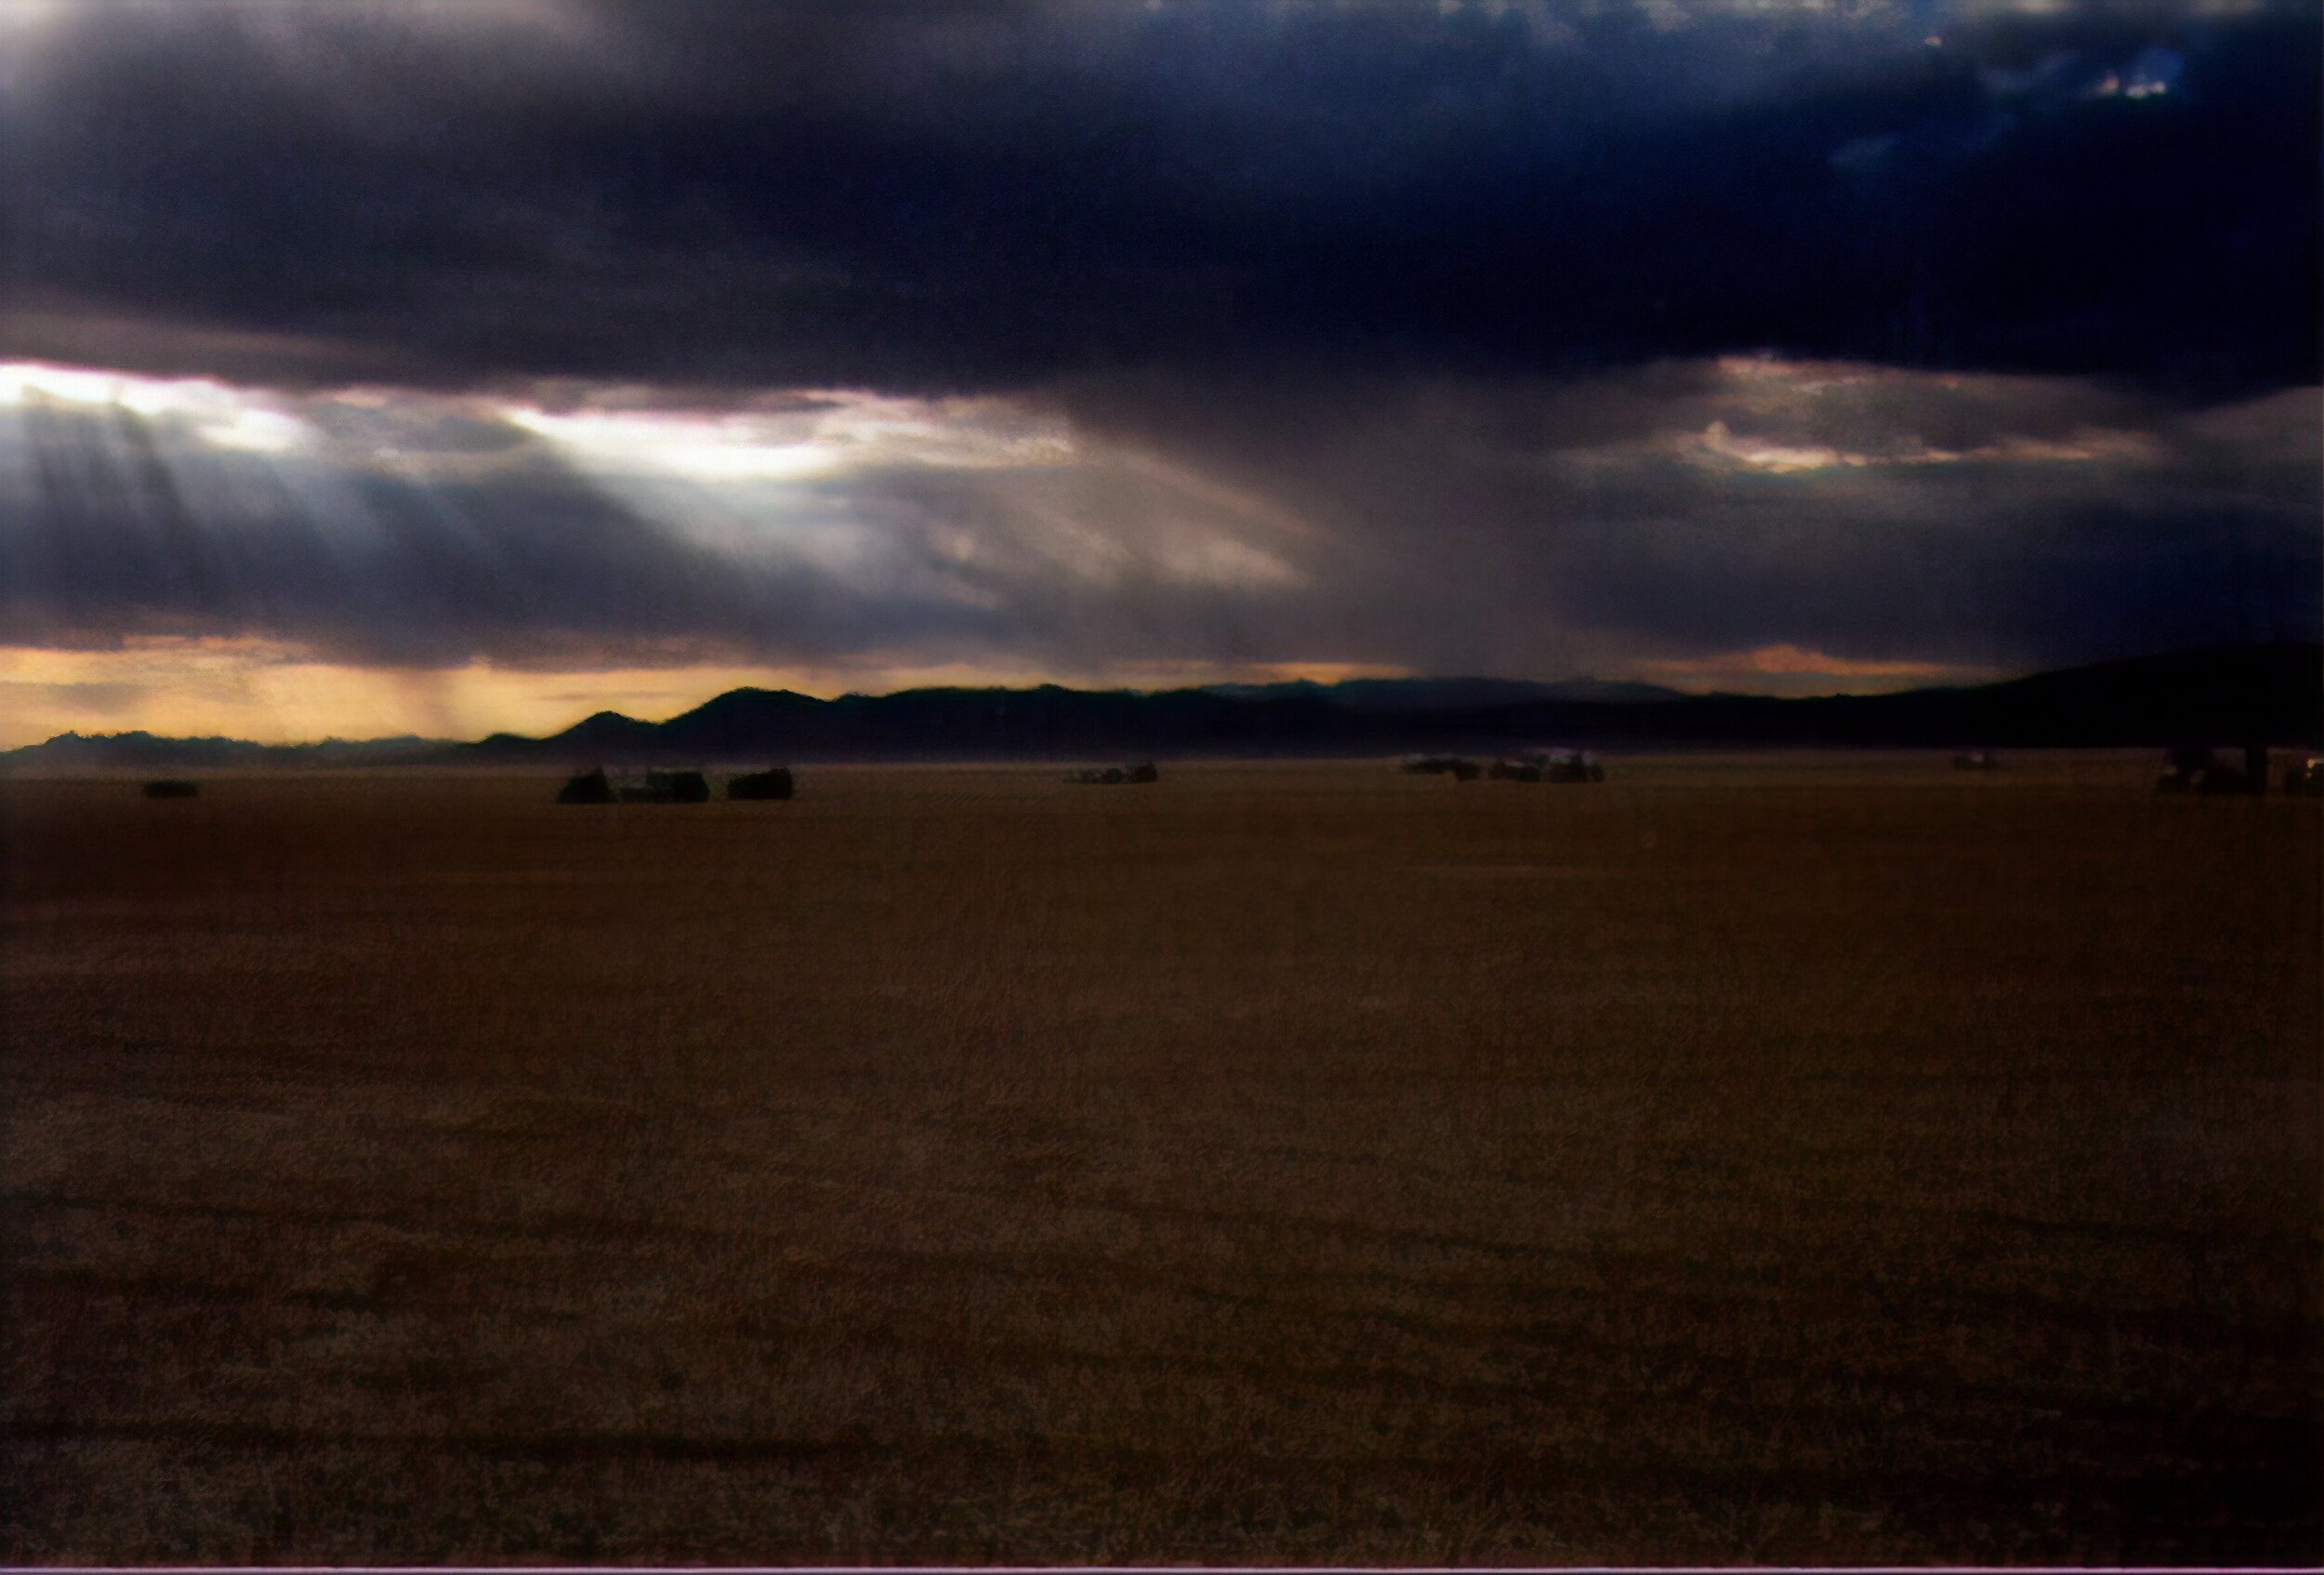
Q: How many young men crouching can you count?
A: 0